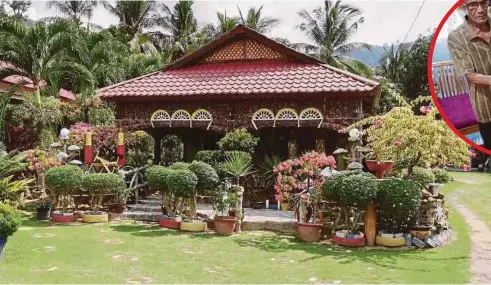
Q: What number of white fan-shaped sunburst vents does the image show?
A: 6